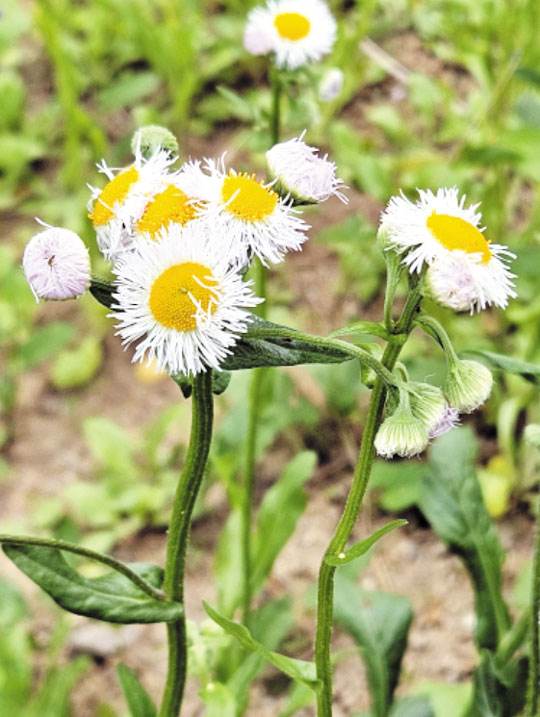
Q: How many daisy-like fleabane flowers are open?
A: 6